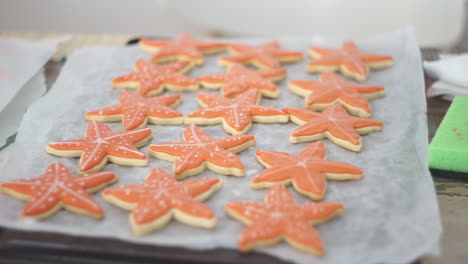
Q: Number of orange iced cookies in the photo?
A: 15